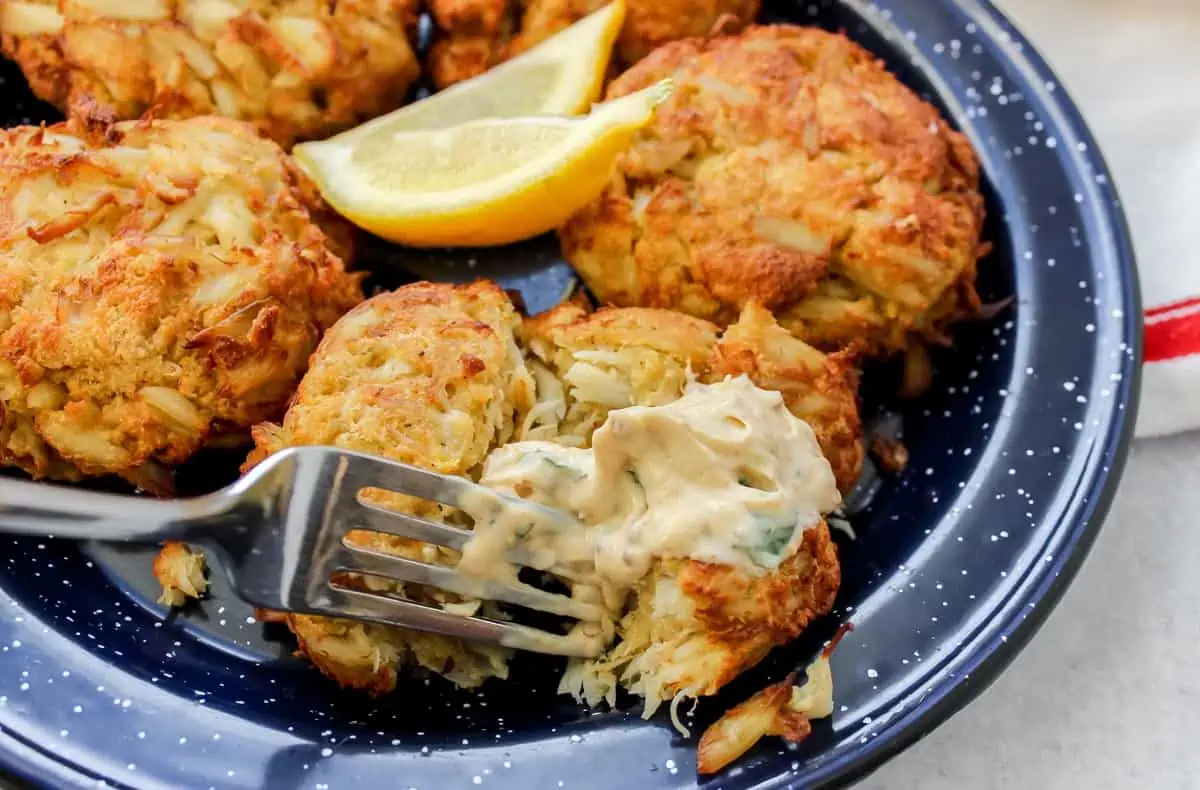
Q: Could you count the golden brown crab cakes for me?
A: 5